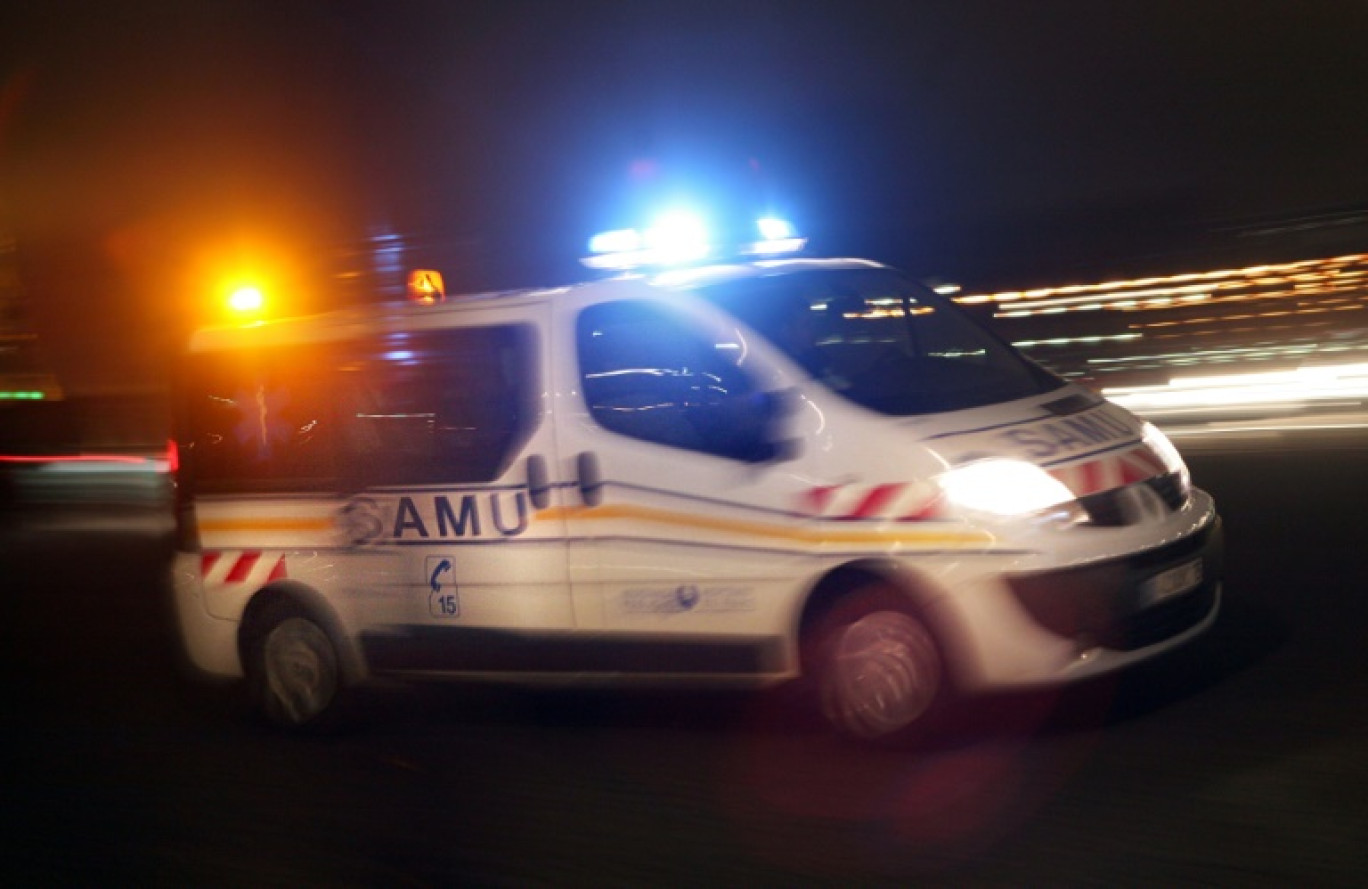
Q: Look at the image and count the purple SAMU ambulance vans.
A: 0